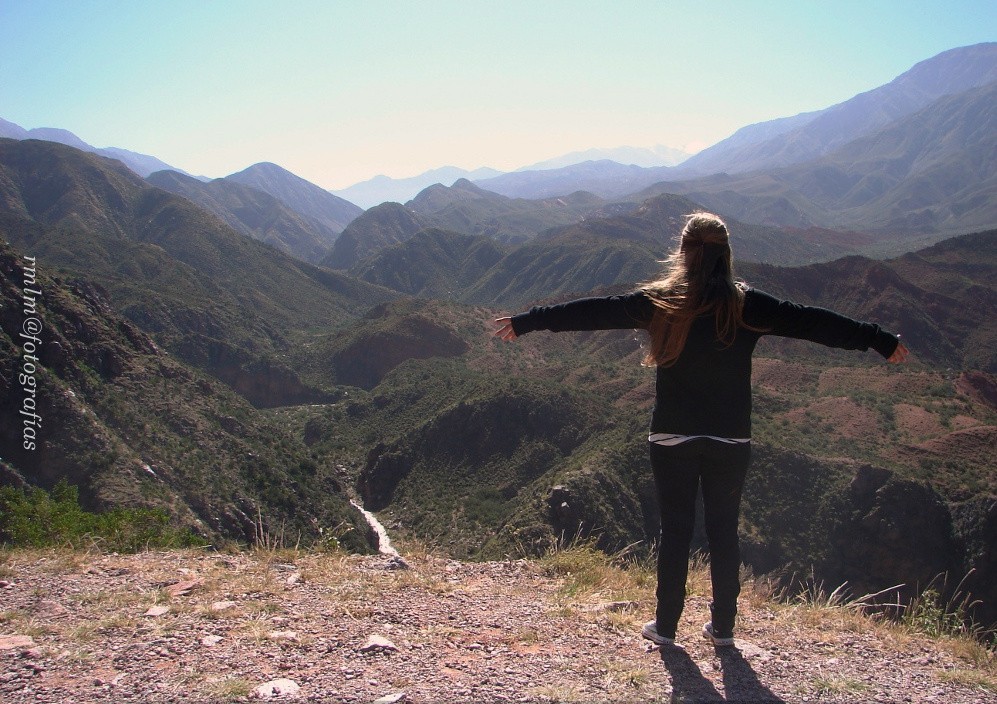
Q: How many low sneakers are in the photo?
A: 2